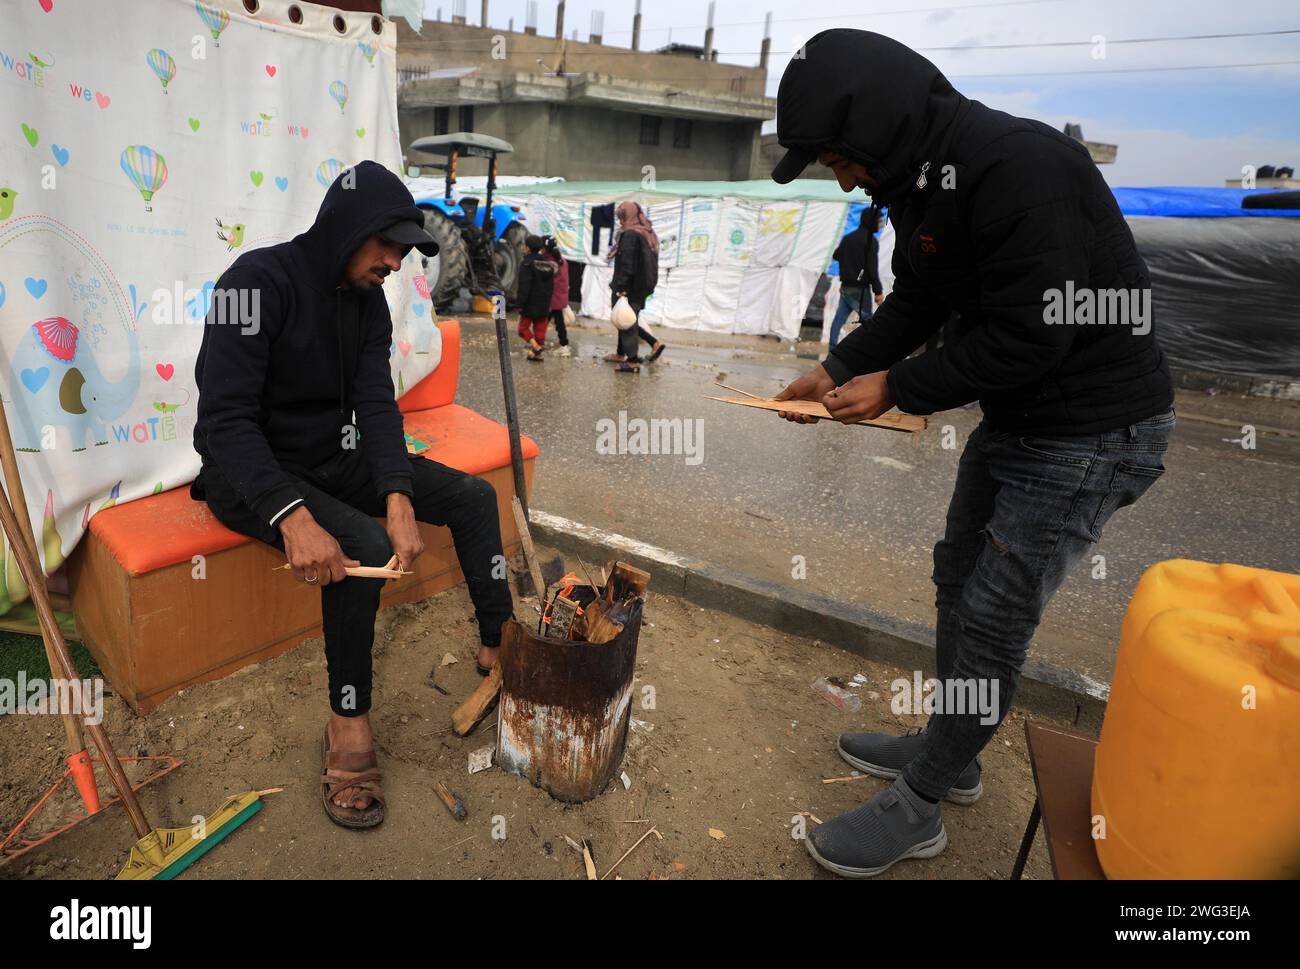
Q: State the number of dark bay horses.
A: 0